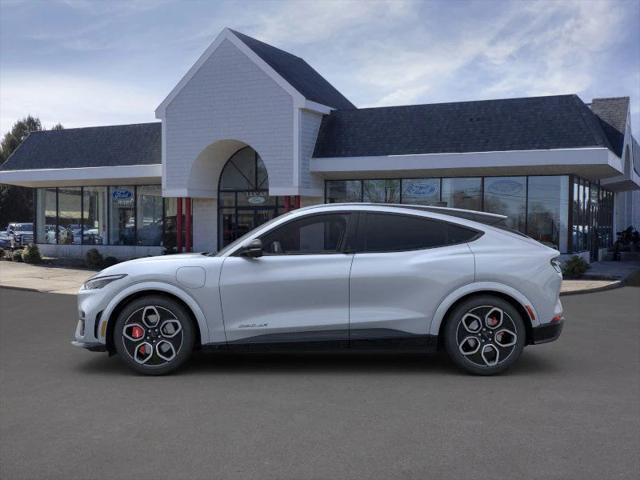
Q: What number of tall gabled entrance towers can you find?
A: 1